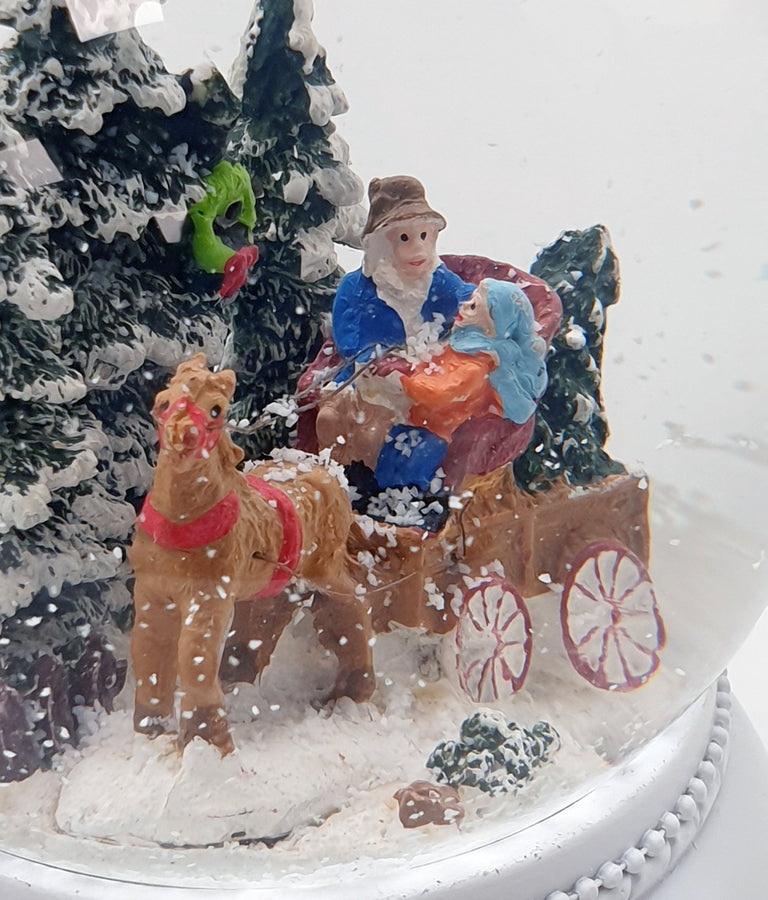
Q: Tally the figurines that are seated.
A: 2